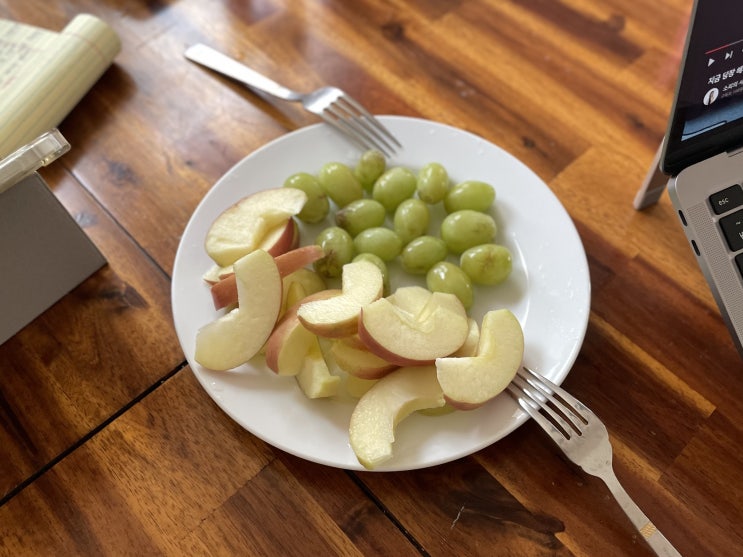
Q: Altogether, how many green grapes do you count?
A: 15